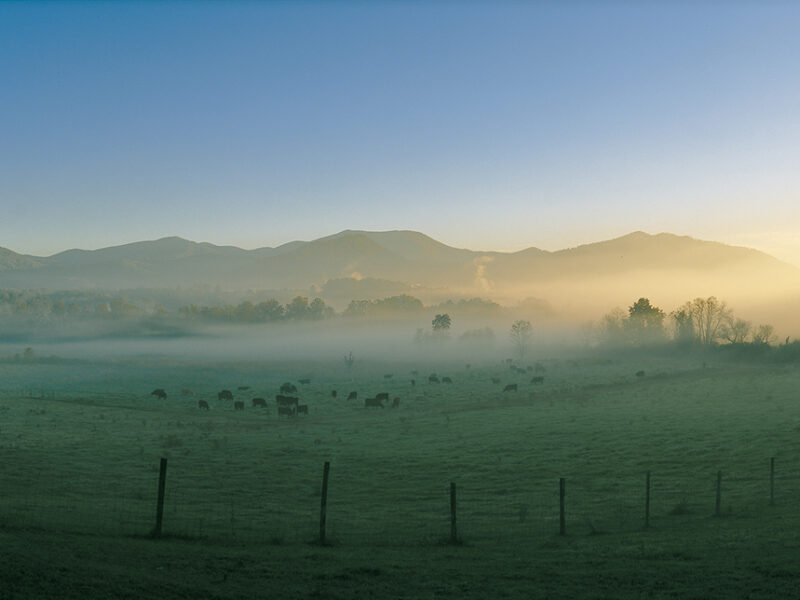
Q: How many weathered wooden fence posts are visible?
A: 7